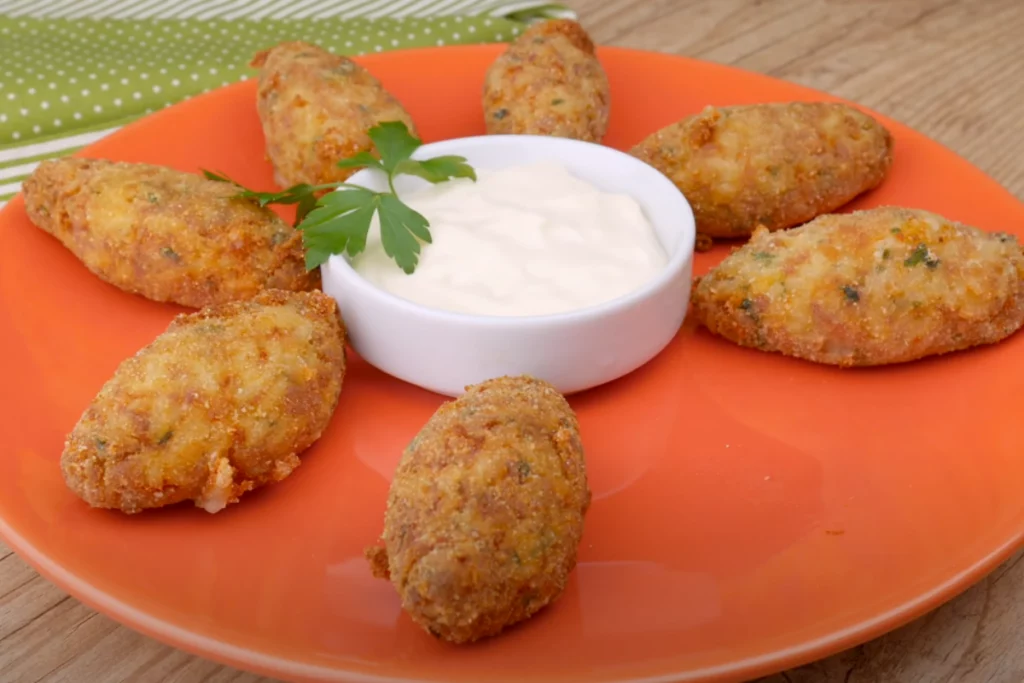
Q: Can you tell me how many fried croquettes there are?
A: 7